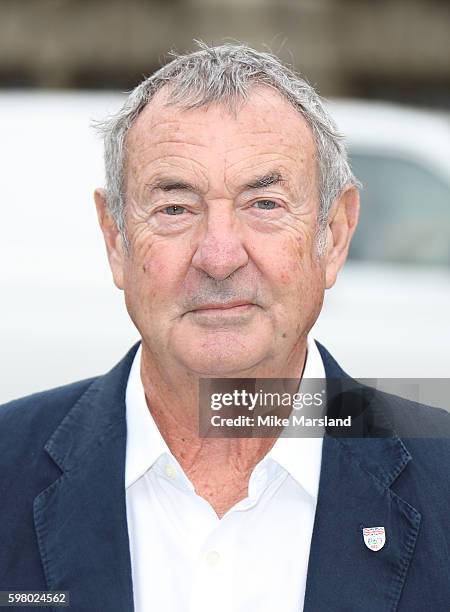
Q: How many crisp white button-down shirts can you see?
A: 1